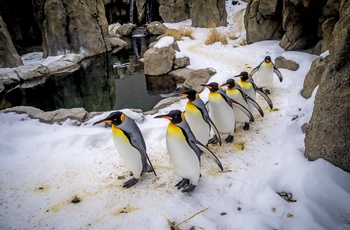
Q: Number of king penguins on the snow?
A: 7